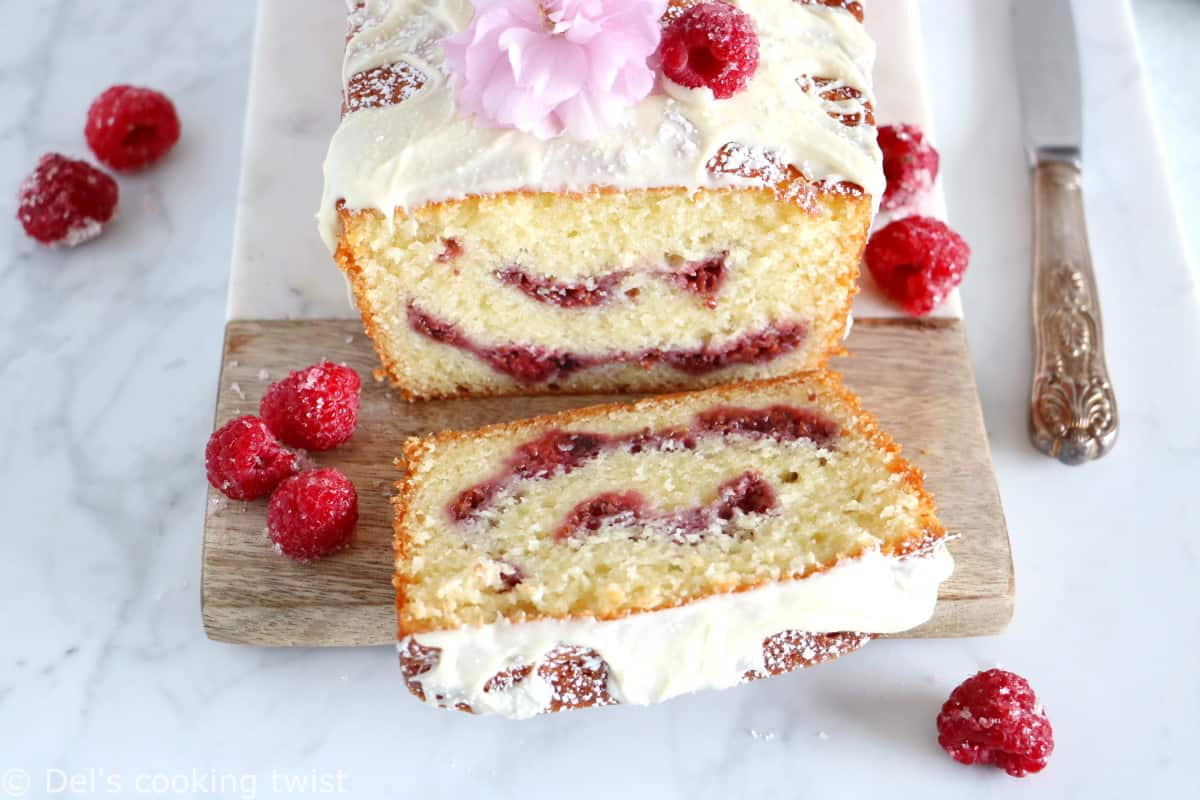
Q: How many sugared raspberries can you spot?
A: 9